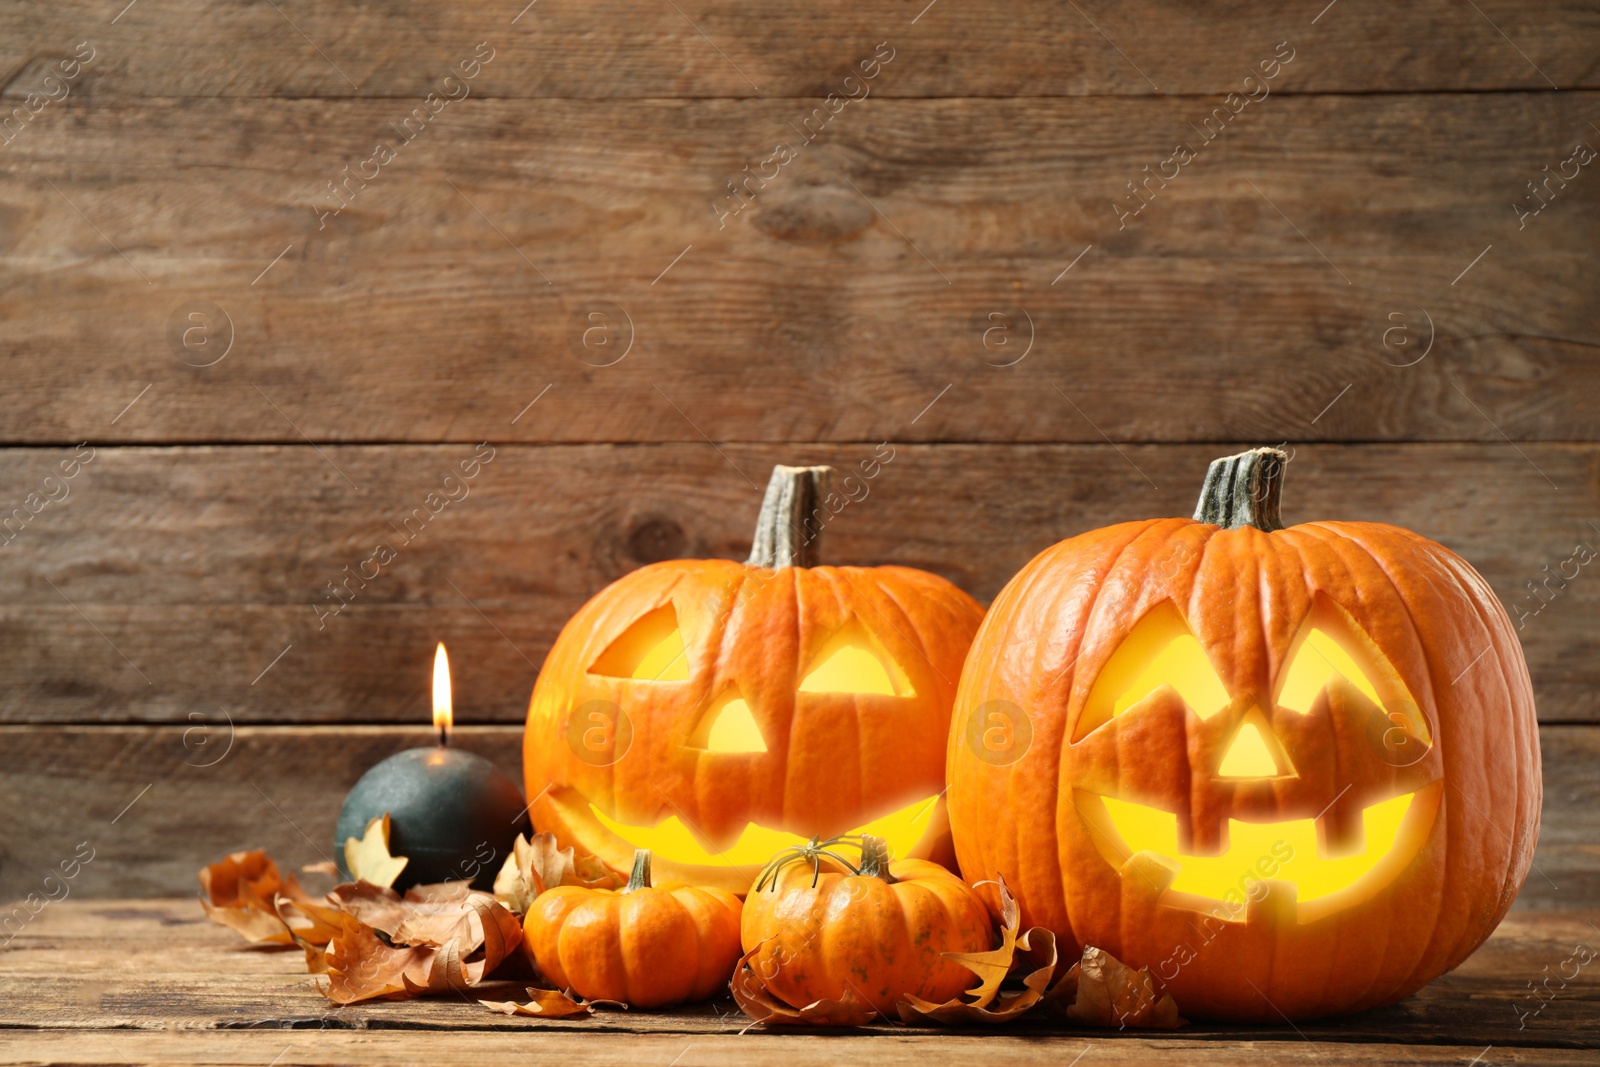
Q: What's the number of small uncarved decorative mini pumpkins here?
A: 2